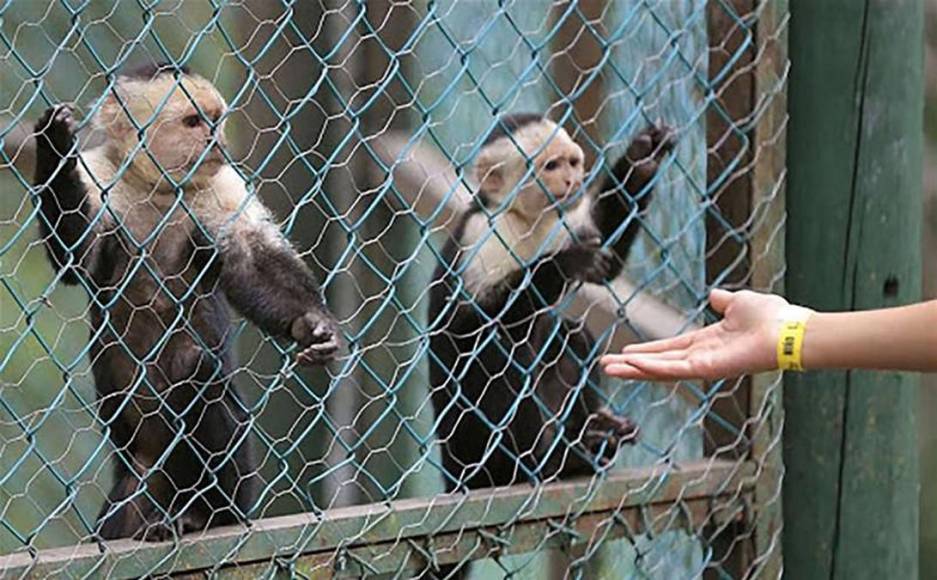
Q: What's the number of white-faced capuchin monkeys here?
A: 2